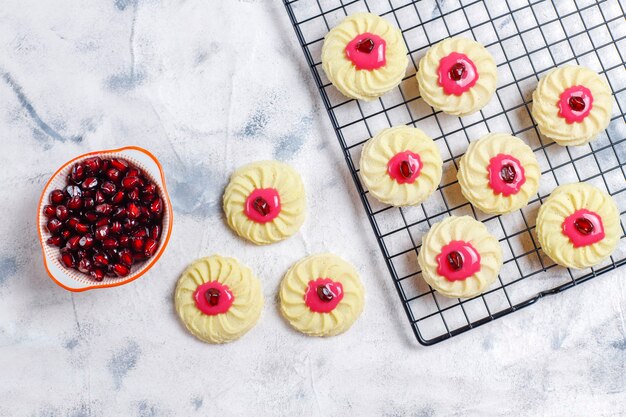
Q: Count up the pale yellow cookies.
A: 10